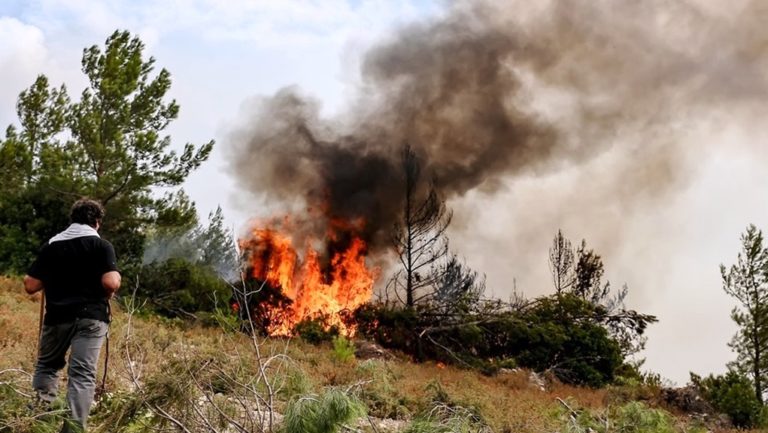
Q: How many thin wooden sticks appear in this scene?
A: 2